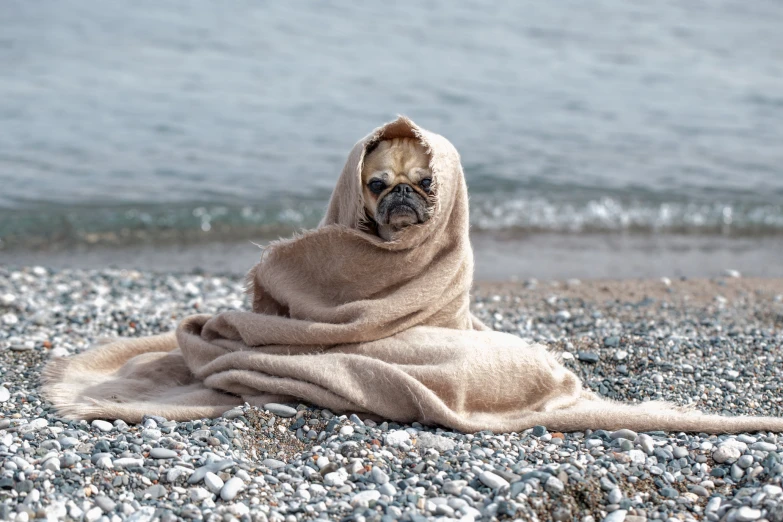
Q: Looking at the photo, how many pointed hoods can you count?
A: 1